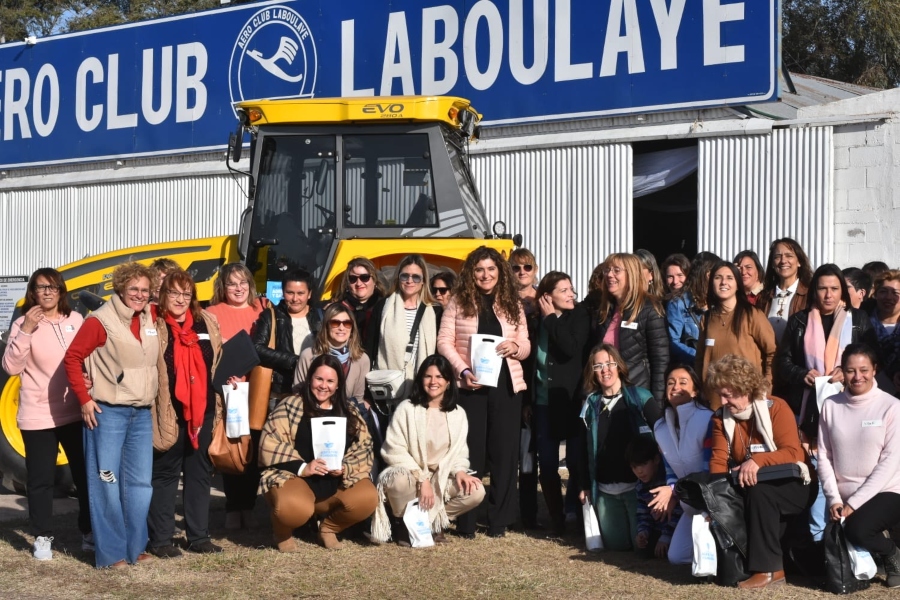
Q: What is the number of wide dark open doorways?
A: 1